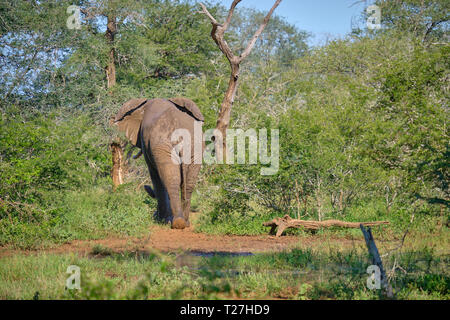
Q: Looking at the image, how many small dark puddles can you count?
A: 1